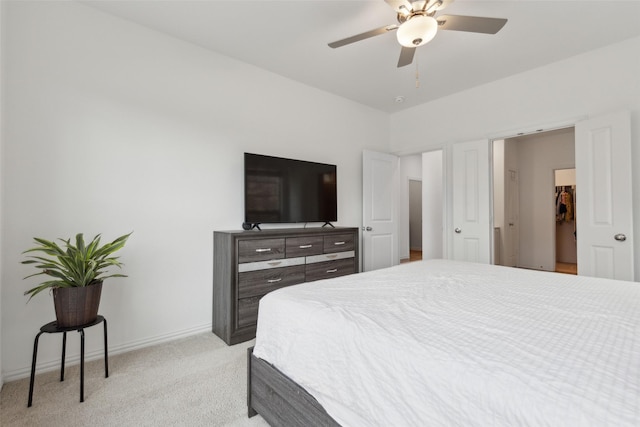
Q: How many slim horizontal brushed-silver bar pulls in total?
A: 5